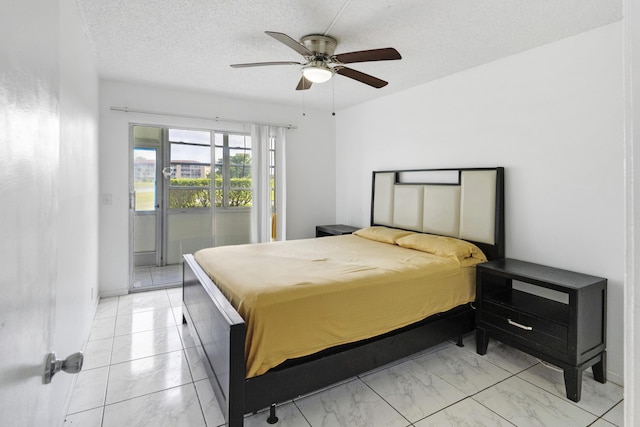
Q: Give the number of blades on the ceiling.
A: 5